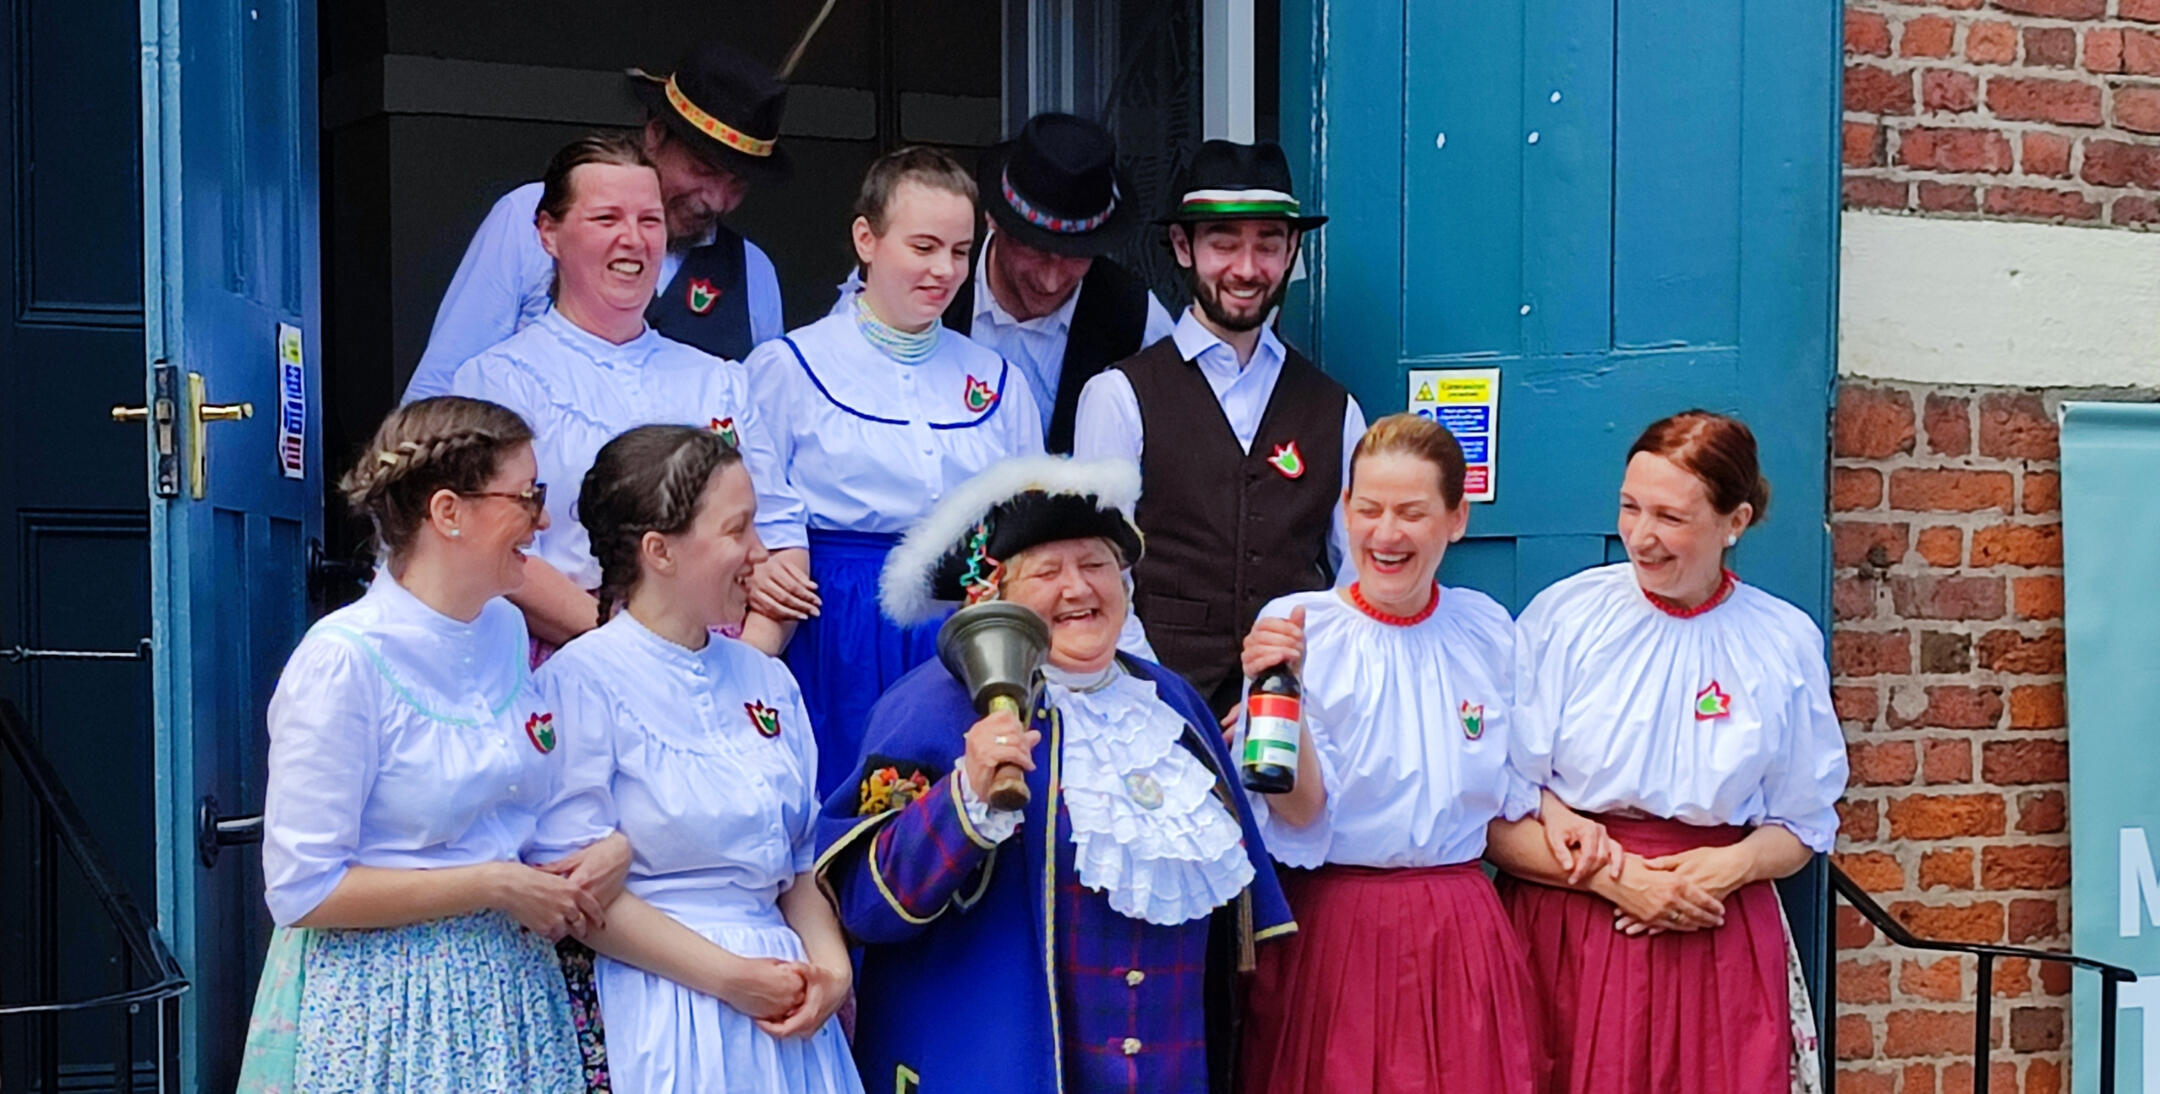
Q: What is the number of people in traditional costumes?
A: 10